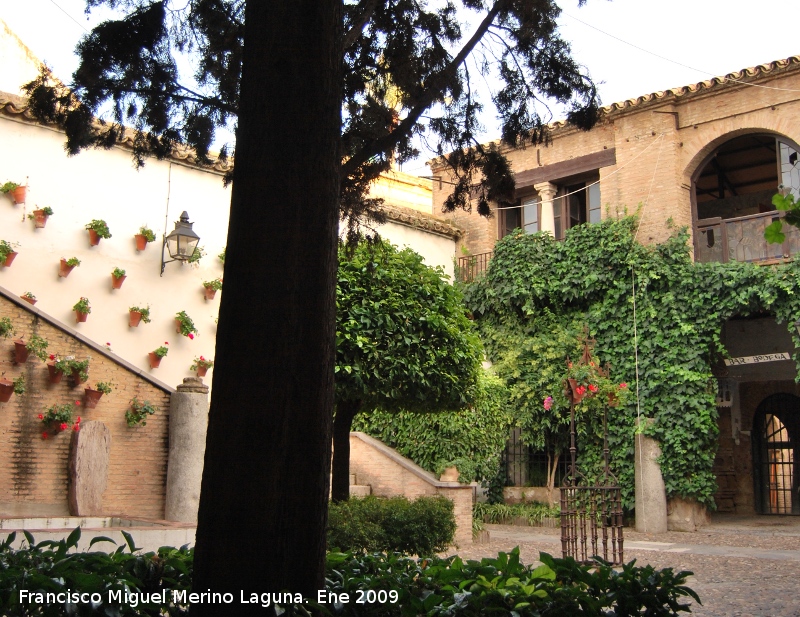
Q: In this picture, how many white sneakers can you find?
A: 0